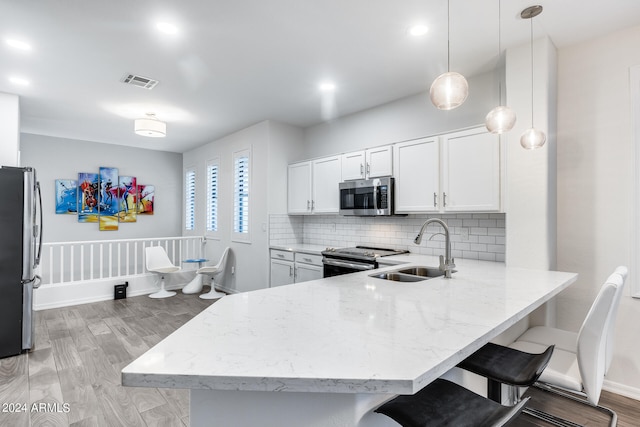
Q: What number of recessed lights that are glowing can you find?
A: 5